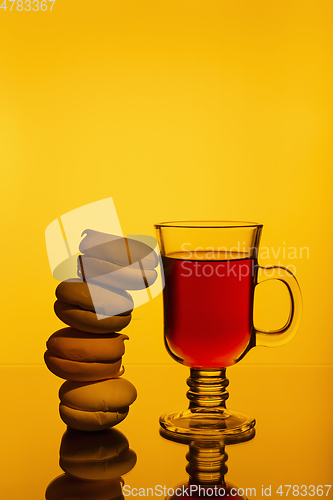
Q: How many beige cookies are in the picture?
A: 4